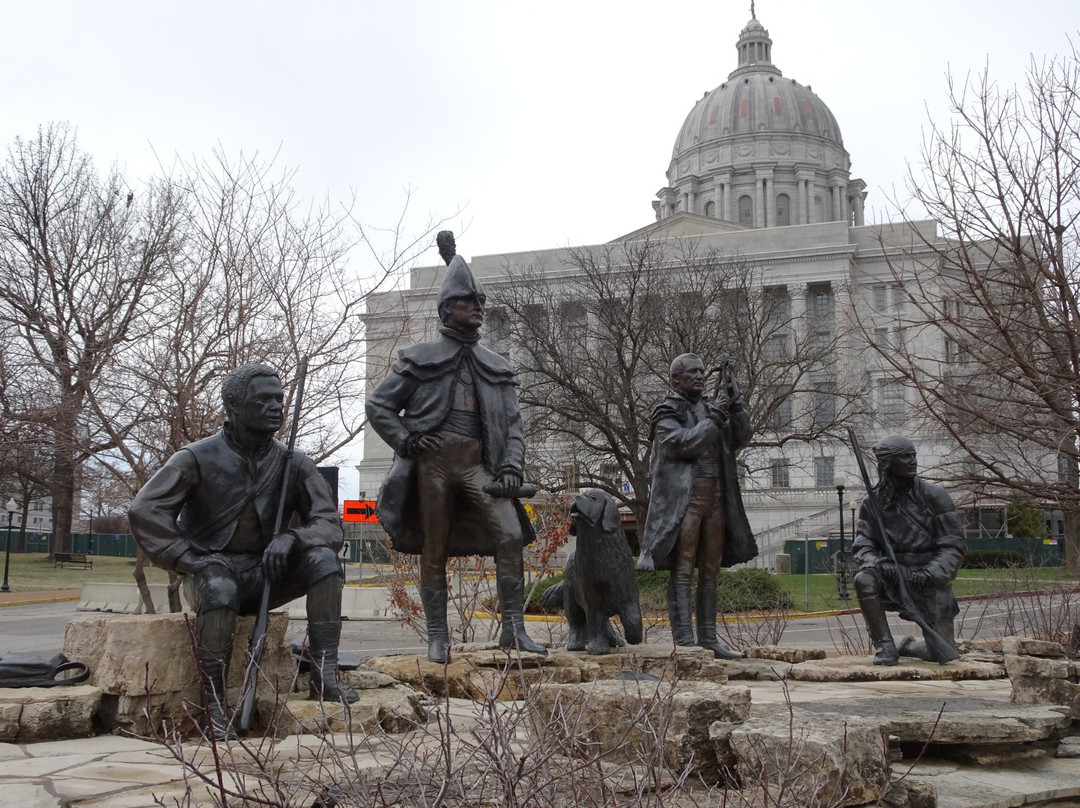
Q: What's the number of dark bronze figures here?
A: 5